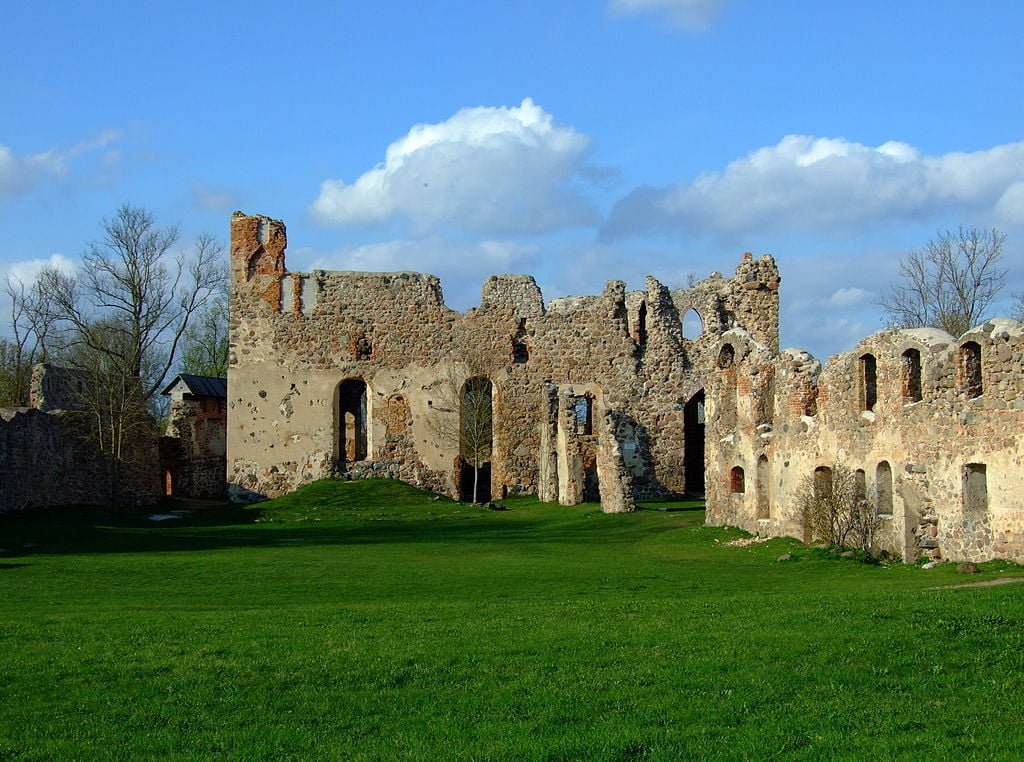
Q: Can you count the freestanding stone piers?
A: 3